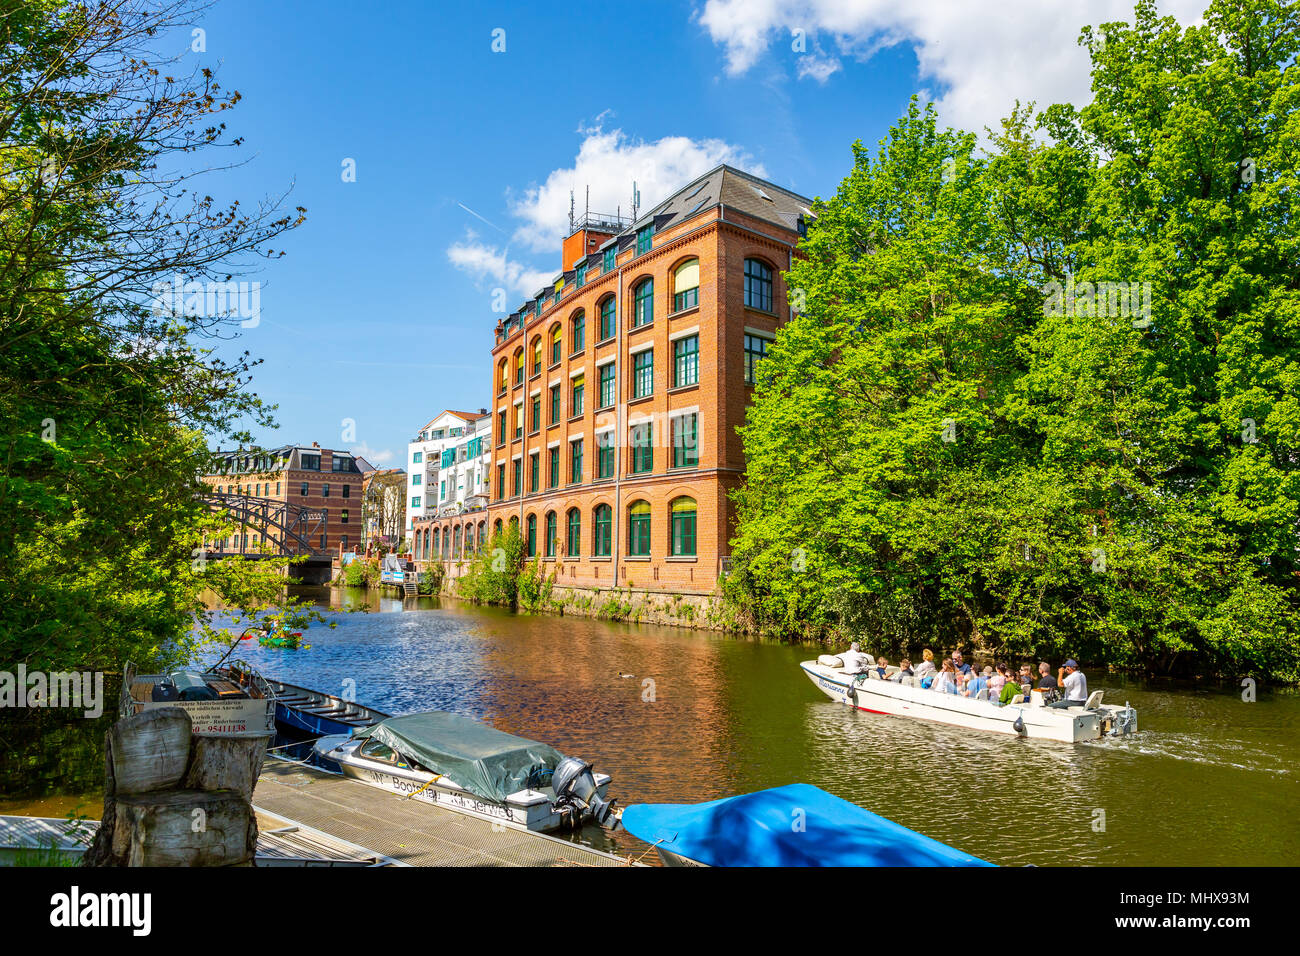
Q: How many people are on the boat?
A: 13